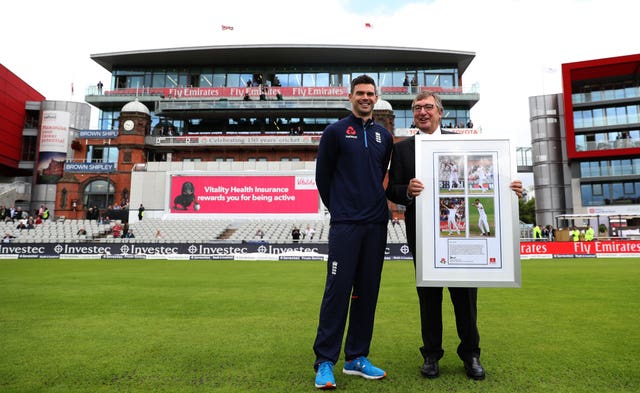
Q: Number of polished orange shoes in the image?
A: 0